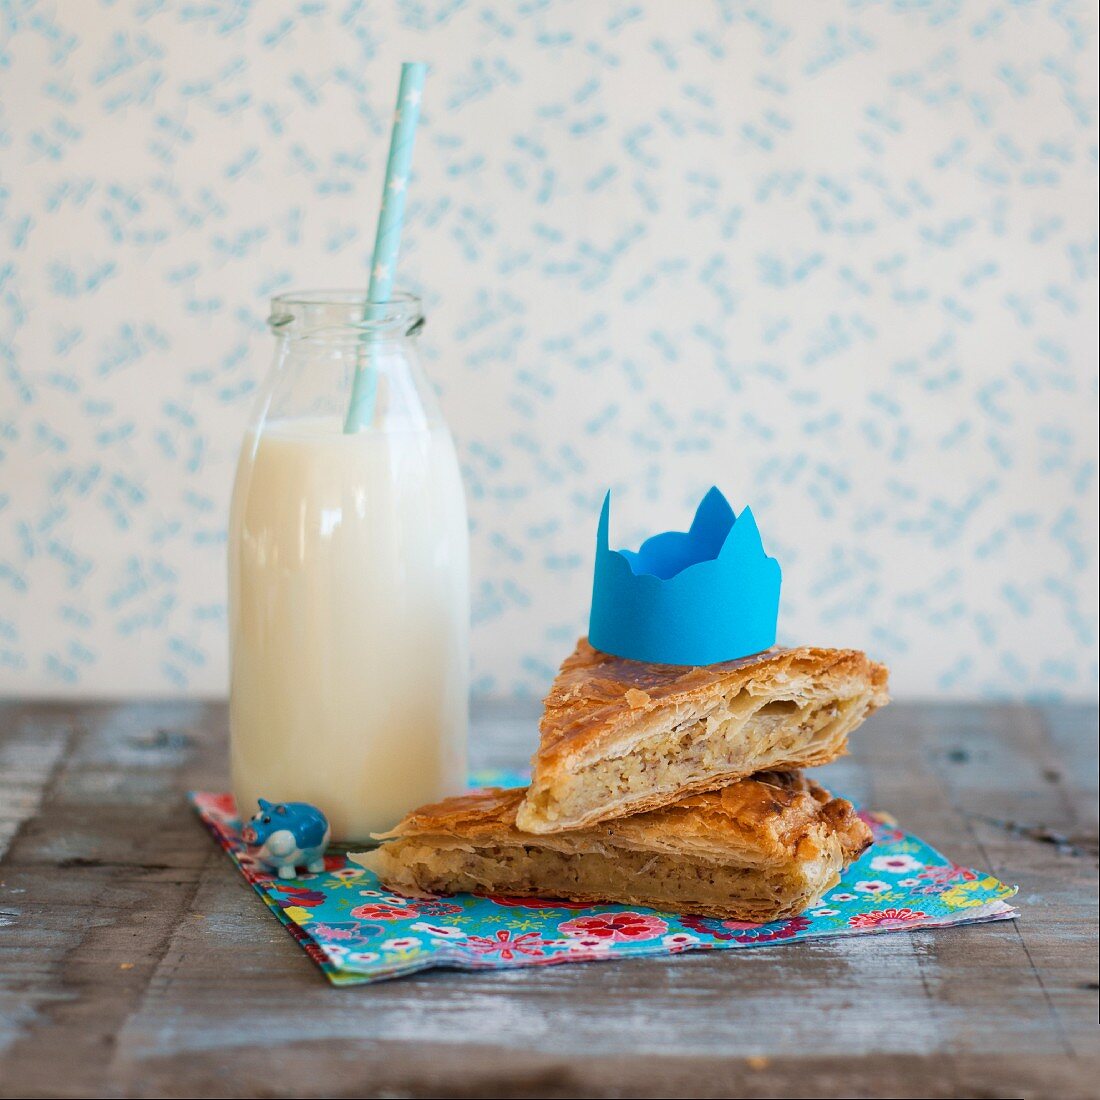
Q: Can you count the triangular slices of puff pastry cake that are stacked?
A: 2